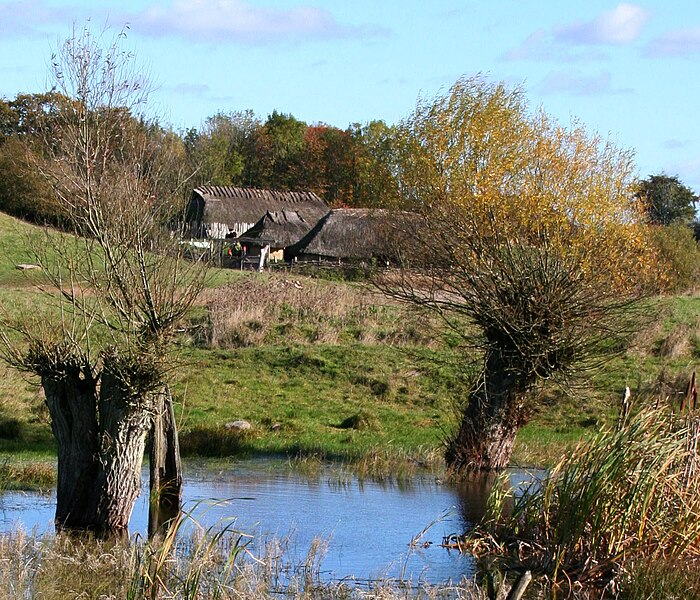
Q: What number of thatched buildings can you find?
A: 3